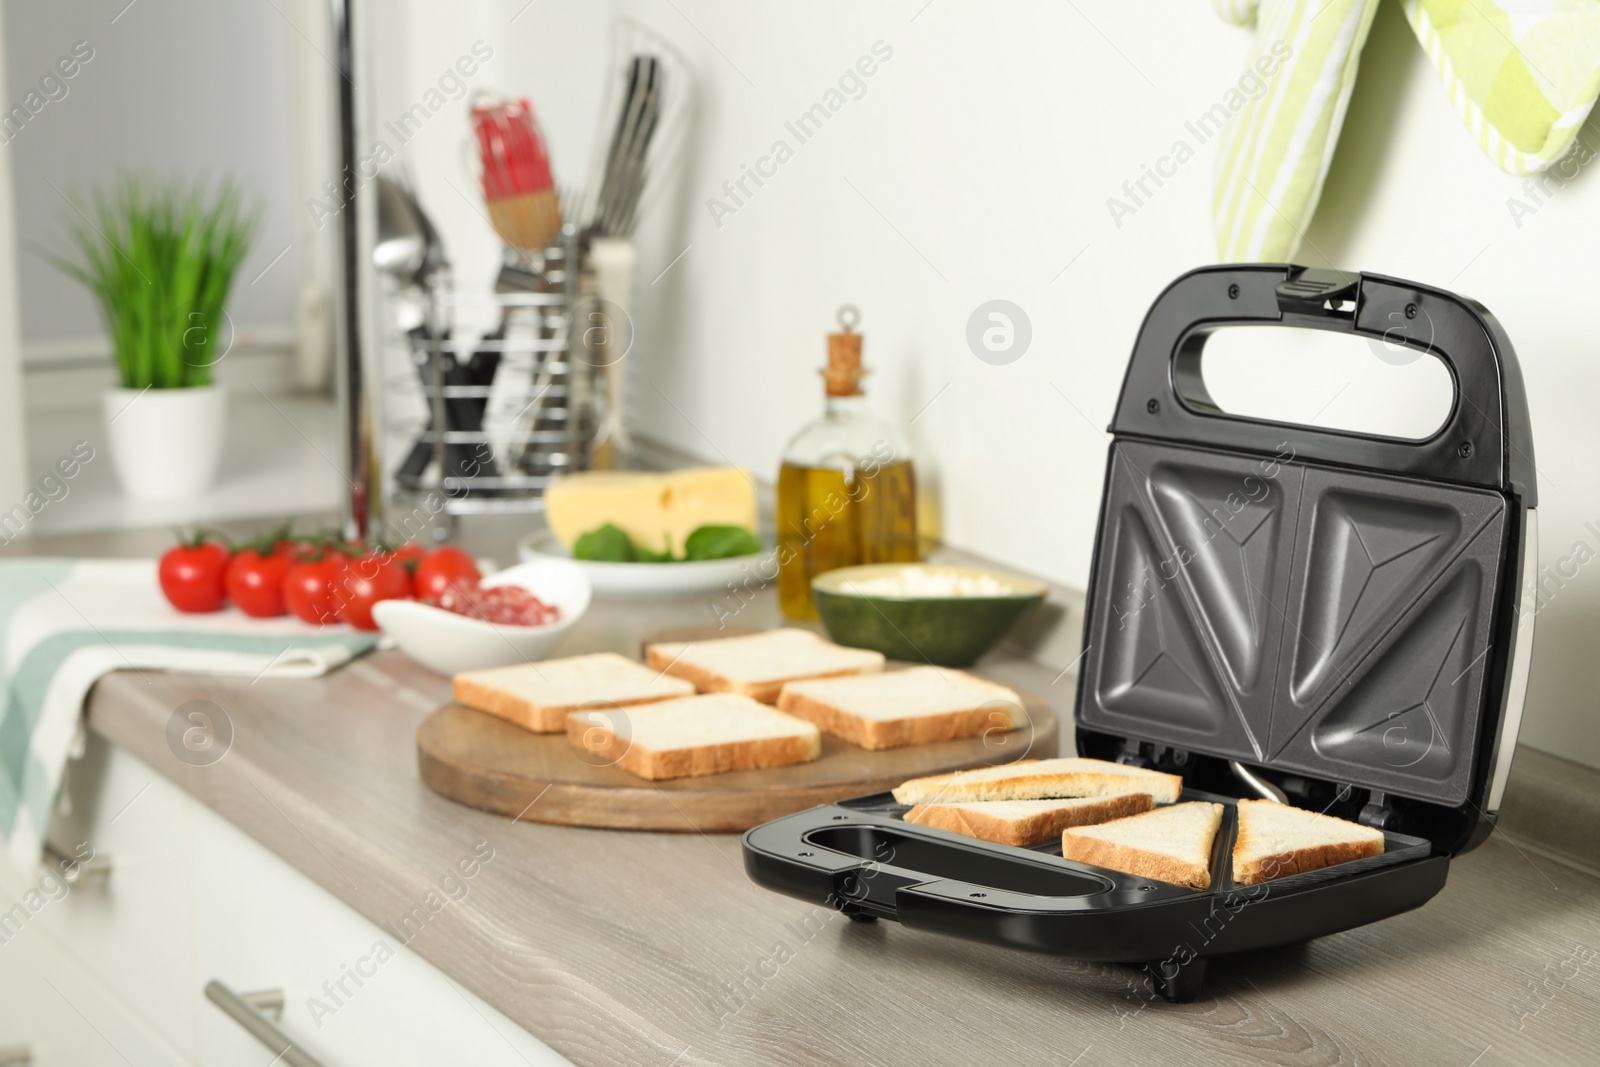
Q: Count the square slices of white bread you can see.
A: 4